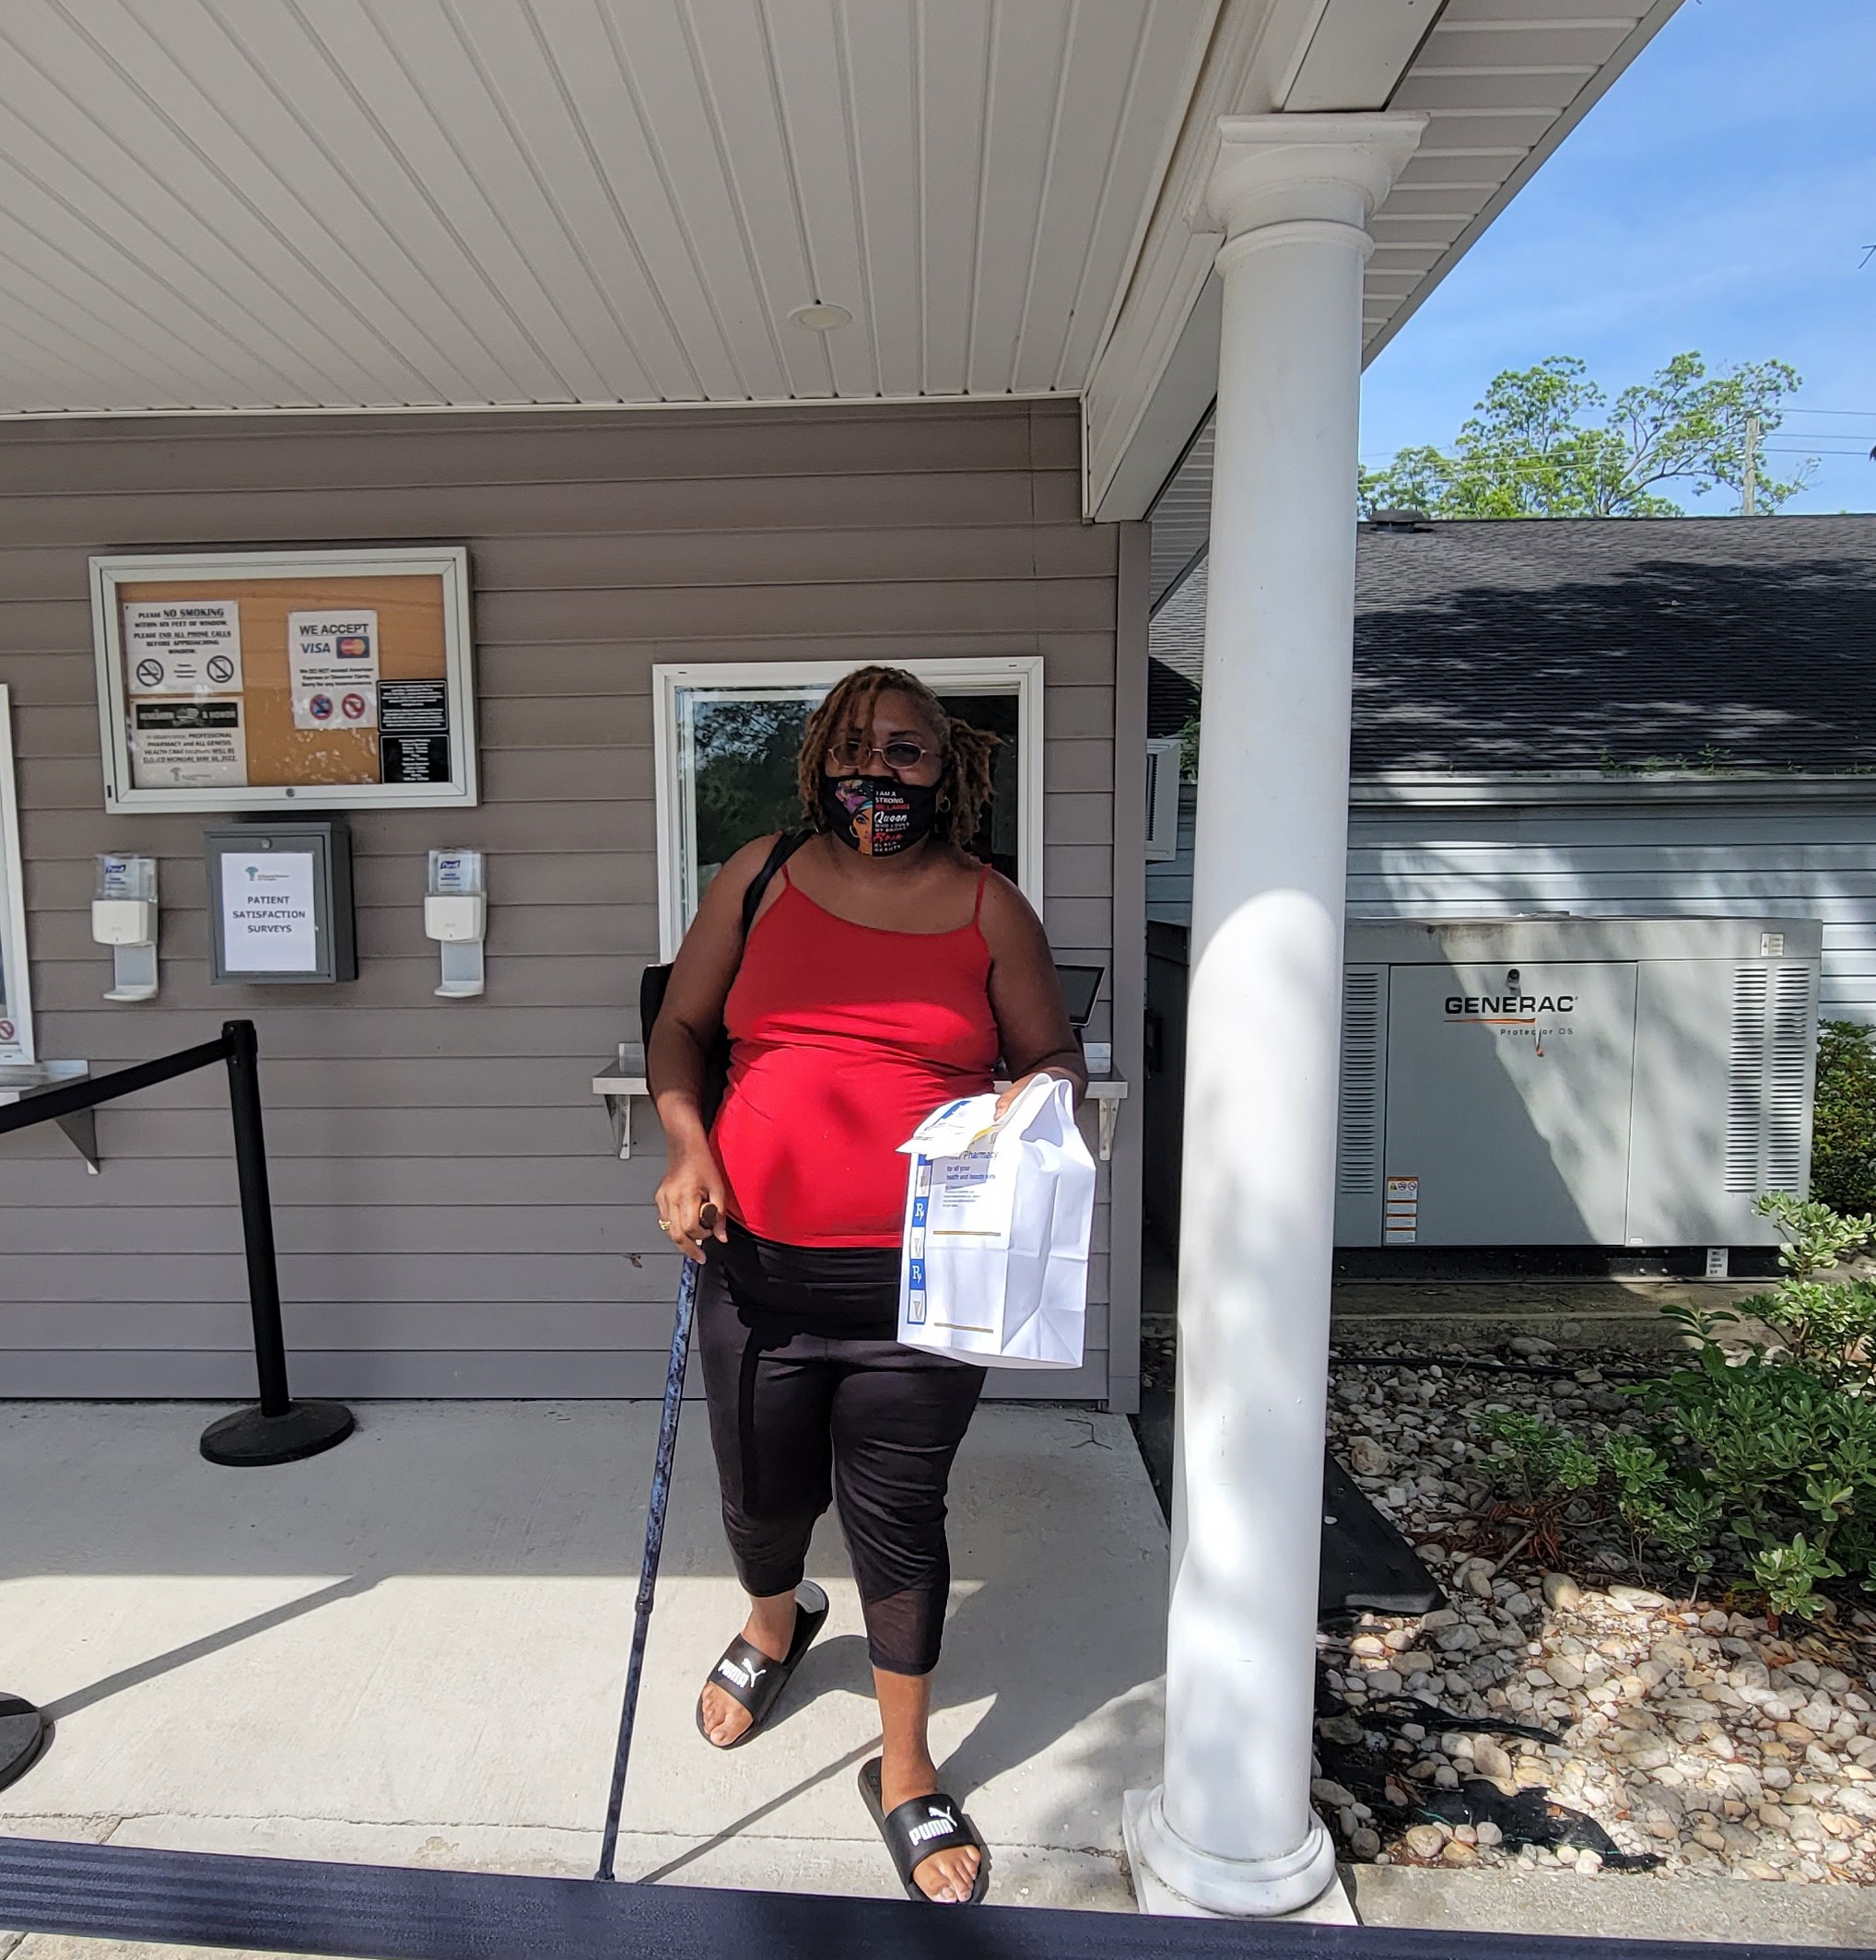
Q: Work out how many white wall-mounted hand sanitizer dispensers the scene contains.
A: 2